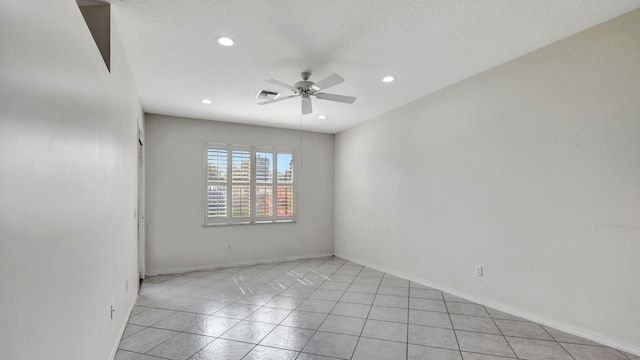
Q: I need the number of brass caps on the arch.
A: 0